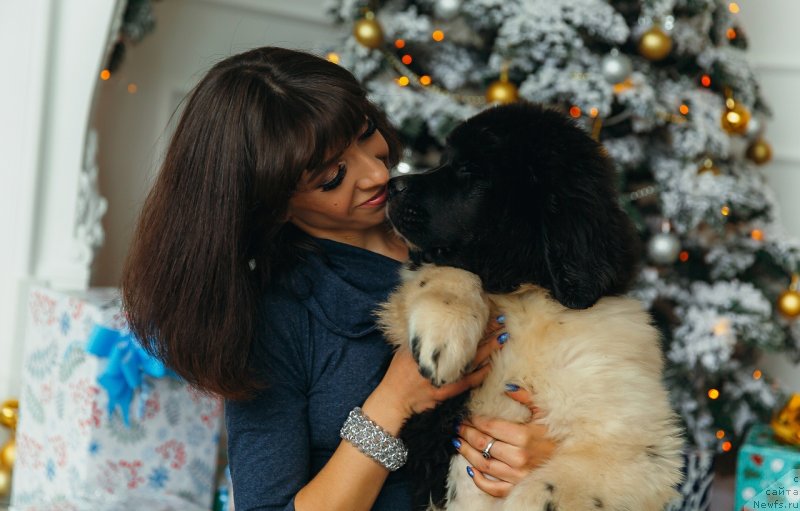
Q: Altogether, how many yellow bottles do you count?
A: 0